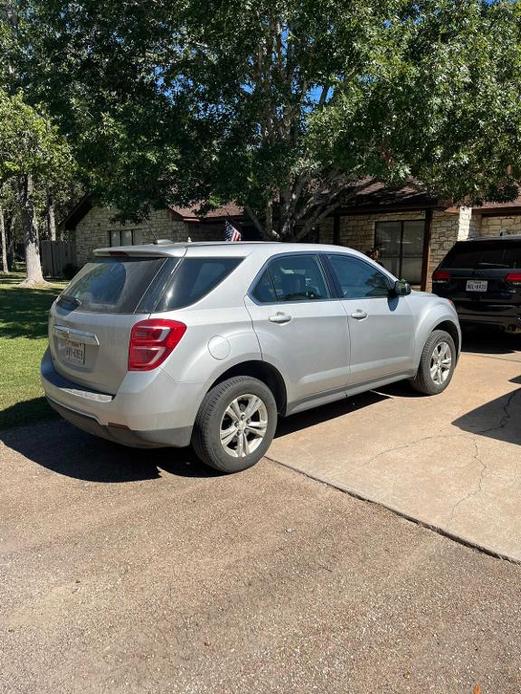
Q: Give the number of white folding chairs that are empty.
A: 0